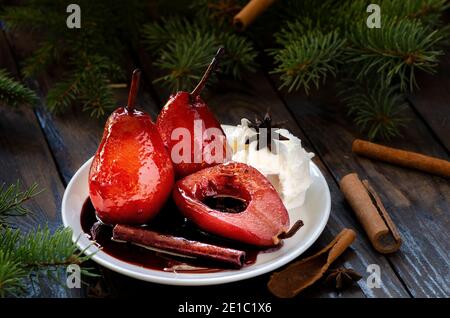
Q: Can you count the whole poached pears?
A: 2